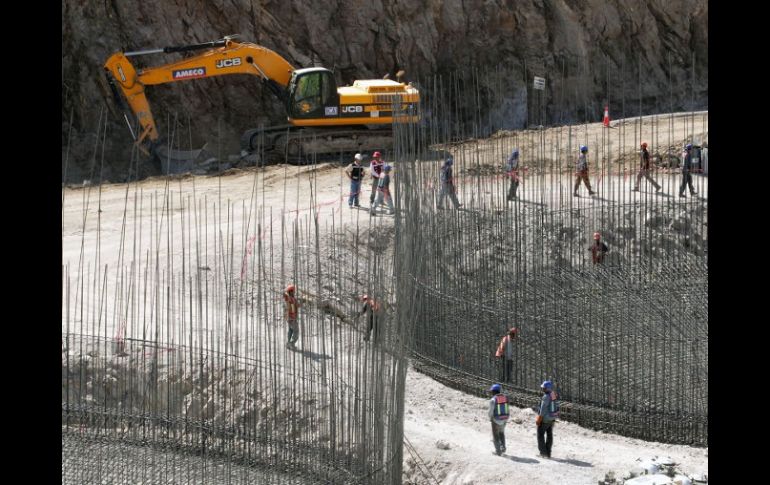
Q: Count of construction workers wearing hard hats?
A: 14